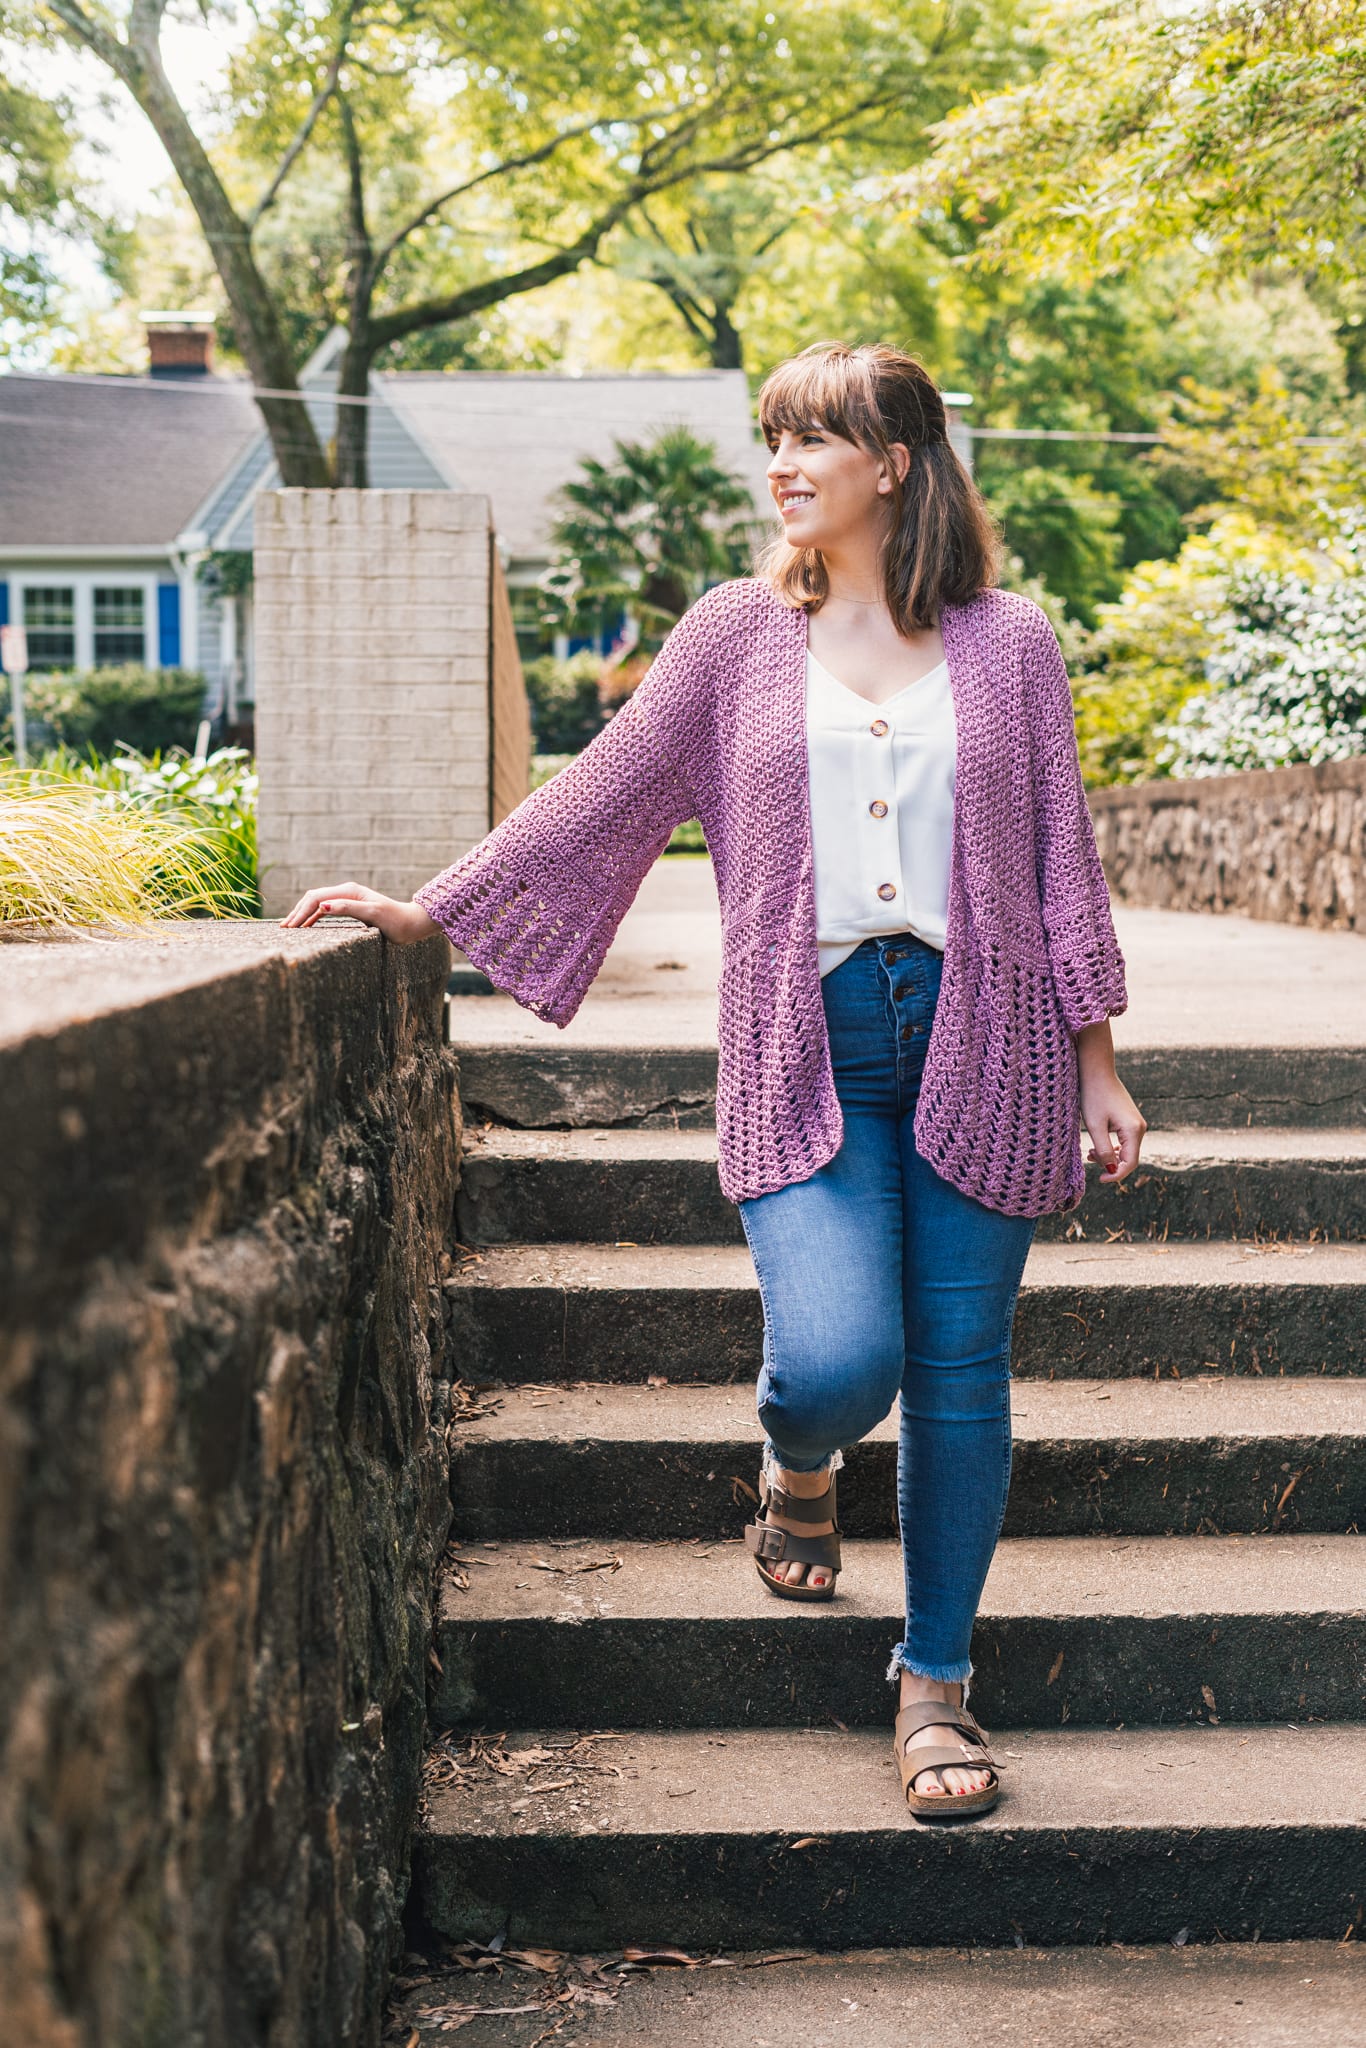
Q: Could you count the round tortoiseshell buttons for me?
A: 3